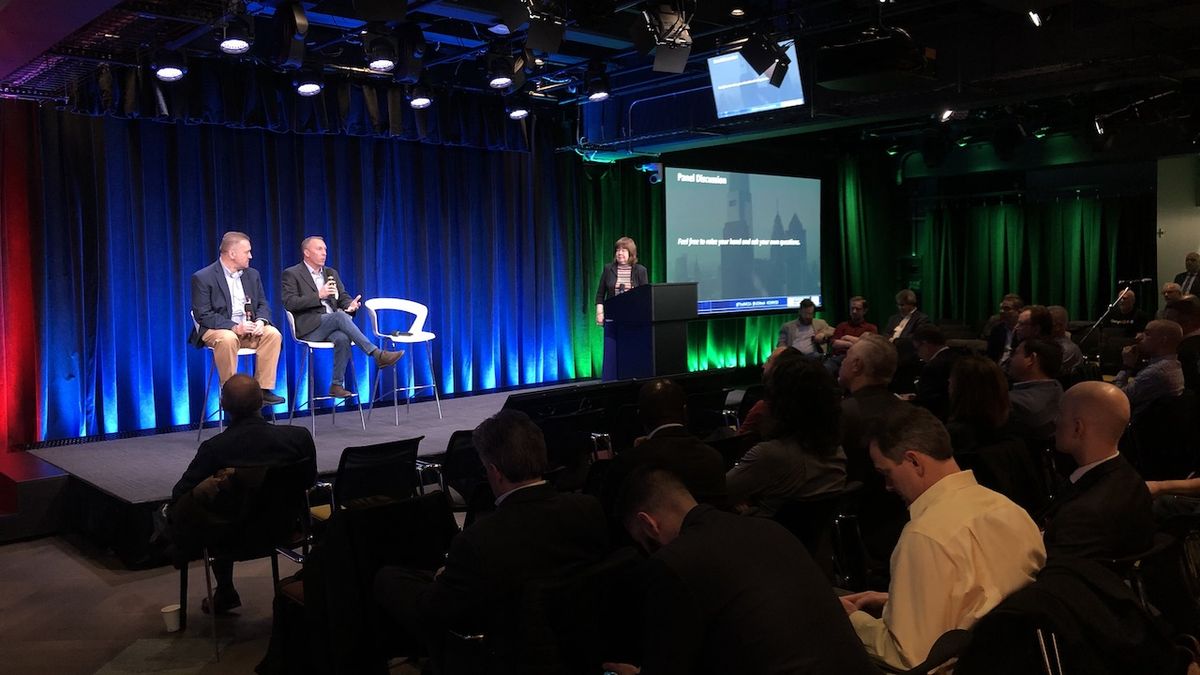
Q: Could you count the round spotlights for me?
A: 8